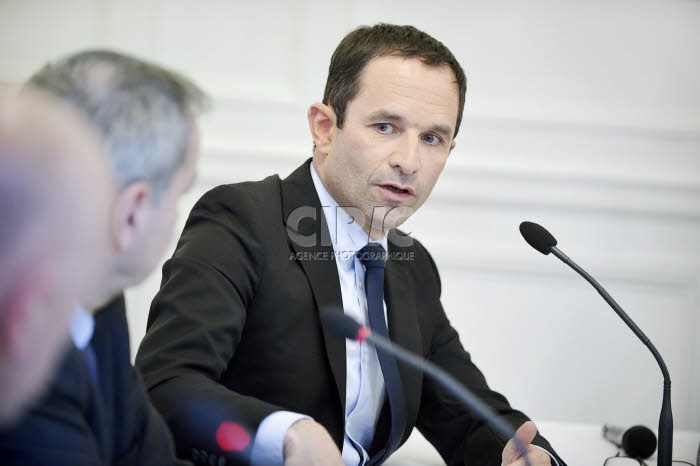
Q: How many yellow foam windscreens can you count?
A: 0